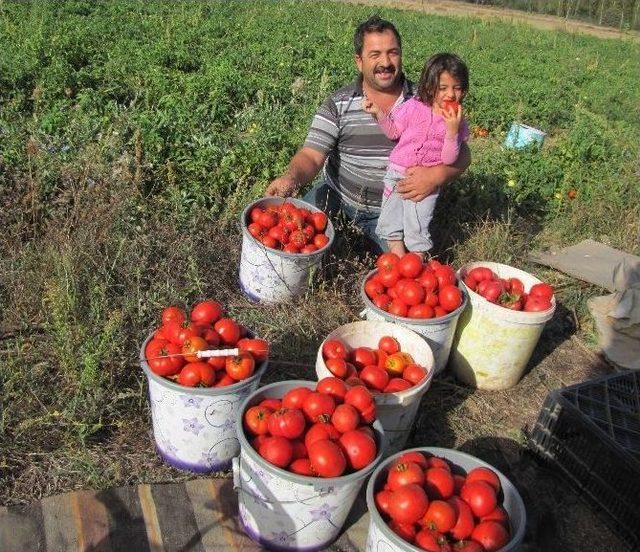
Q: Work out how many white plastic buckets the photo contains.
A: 7